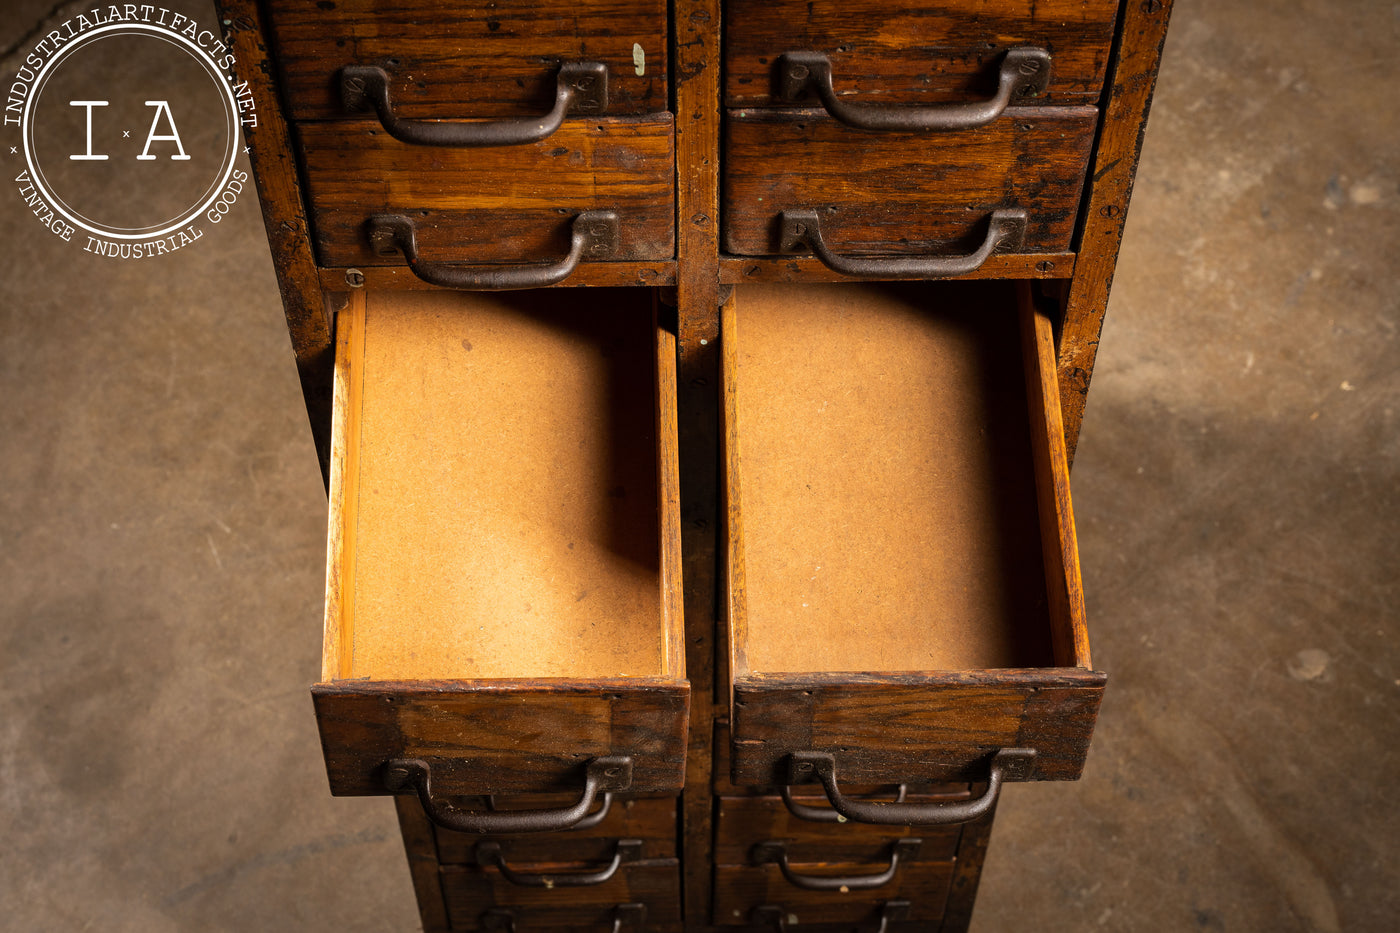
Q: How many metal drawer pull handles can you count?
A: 12